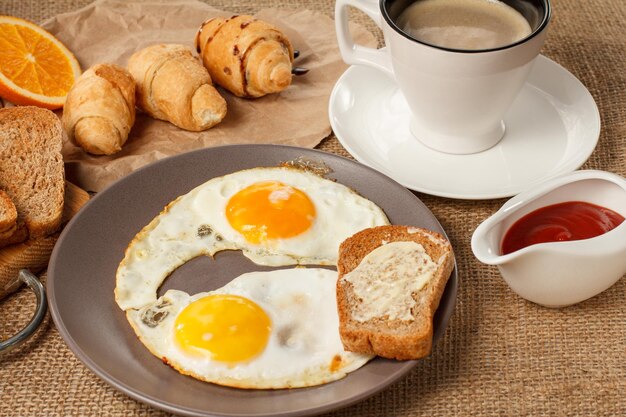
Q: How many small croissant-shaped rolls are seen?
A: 3